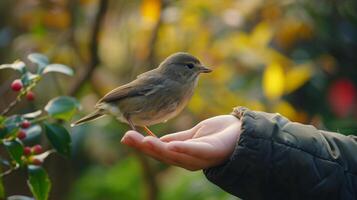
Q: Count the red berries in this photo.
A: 7